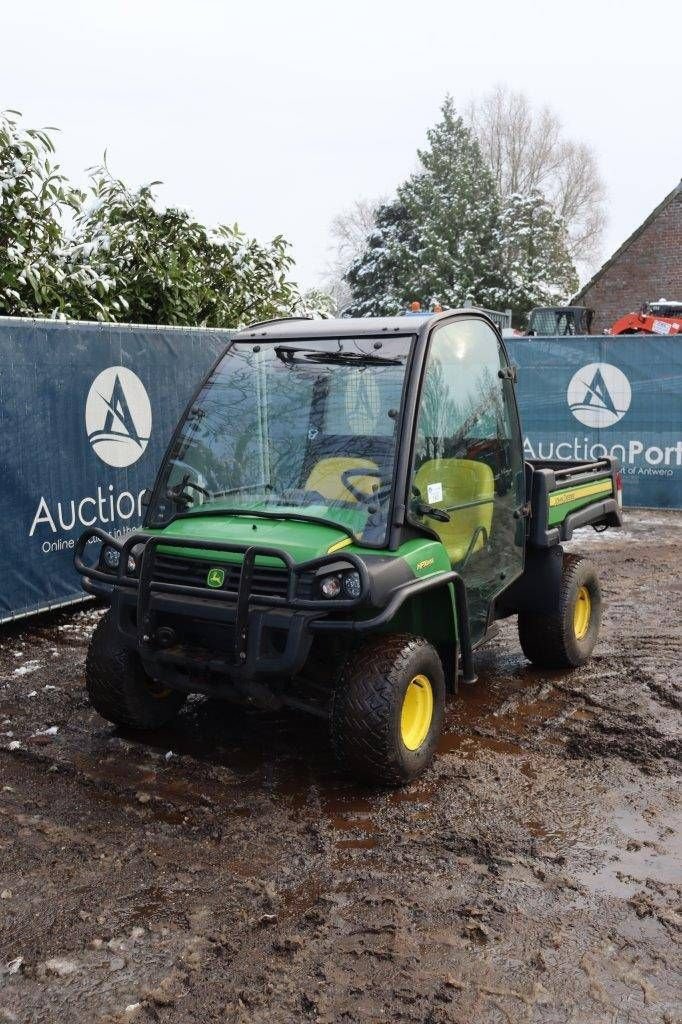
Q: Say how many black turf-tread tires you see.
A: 3